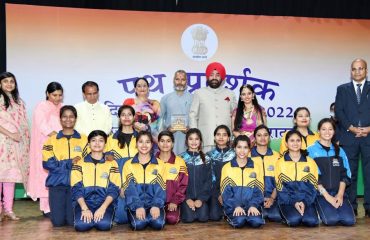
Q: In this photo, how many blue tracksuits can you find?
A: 3